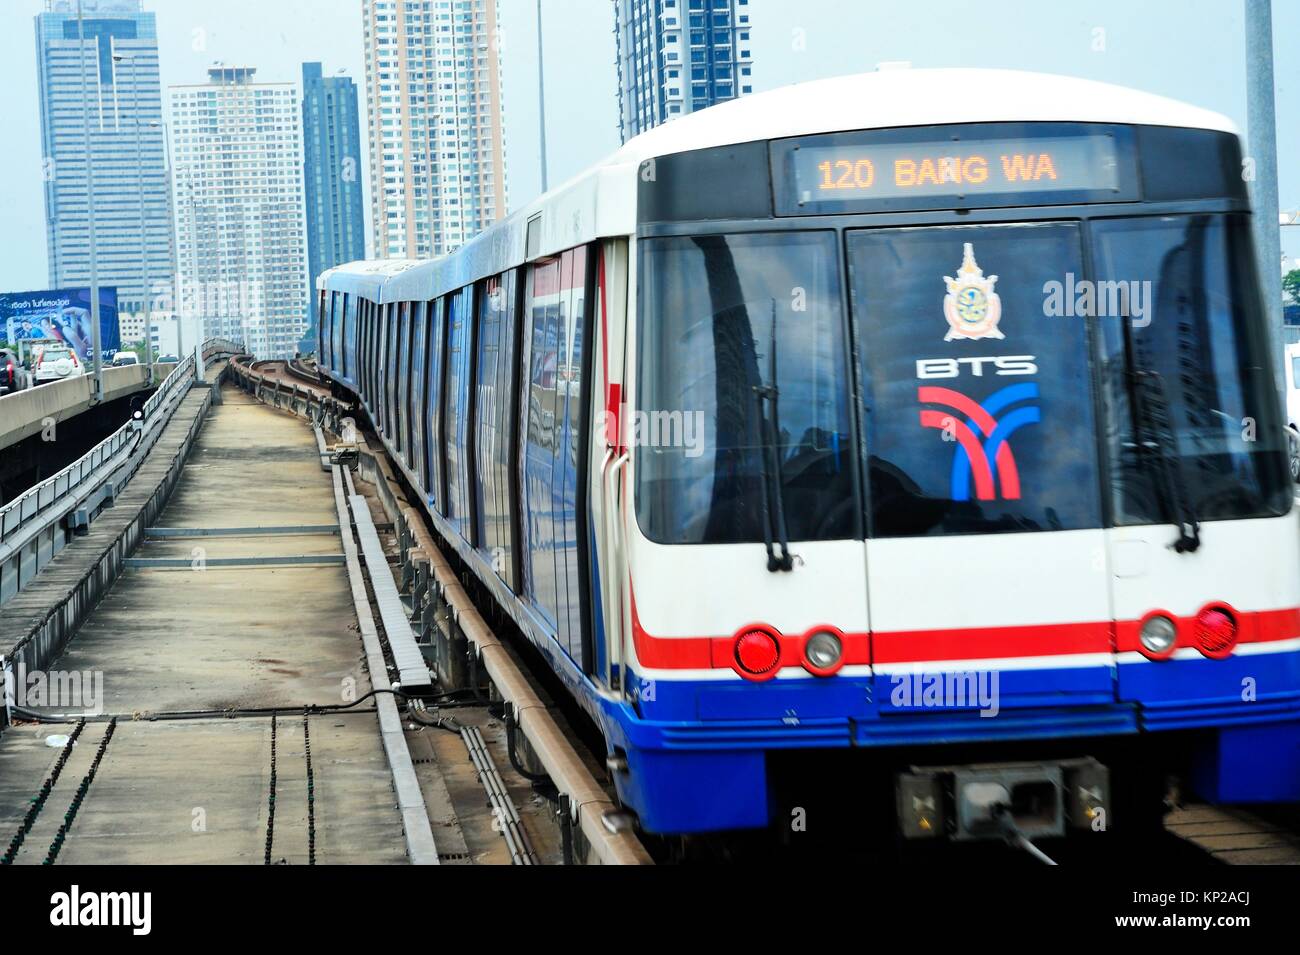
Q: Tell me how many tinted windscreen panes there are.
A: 3